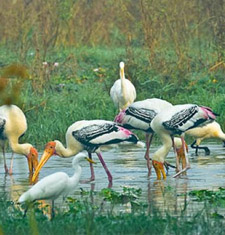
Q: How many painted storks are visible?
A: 4